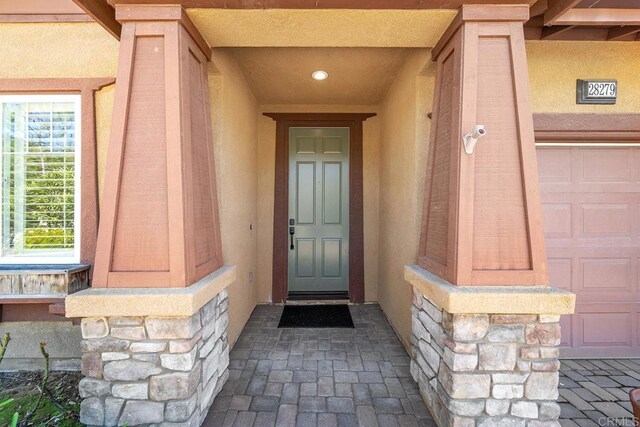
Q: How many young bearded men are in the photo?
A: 0